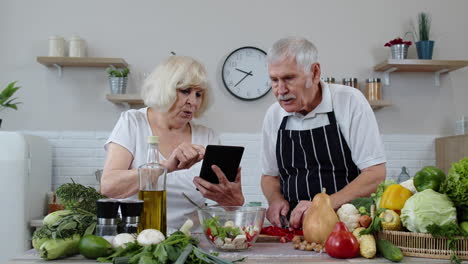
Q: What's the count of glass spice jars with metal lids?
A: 3